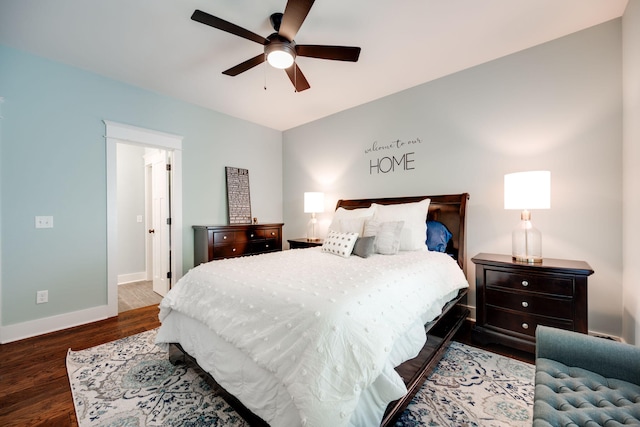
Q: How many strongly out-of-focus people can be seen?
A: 0